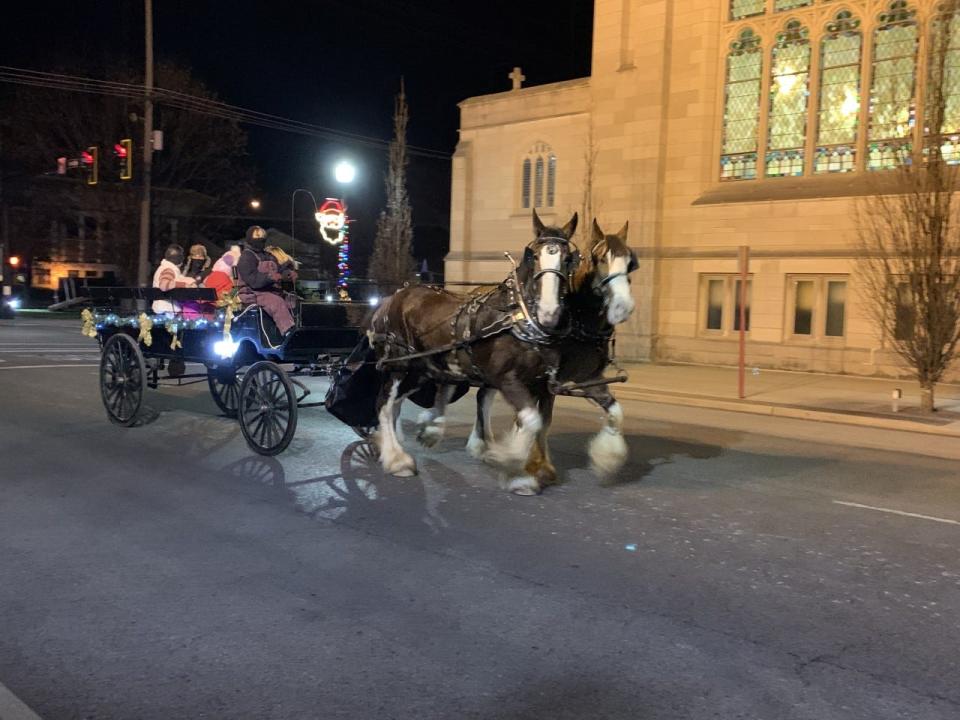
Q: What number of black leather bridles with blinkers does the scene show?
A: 2